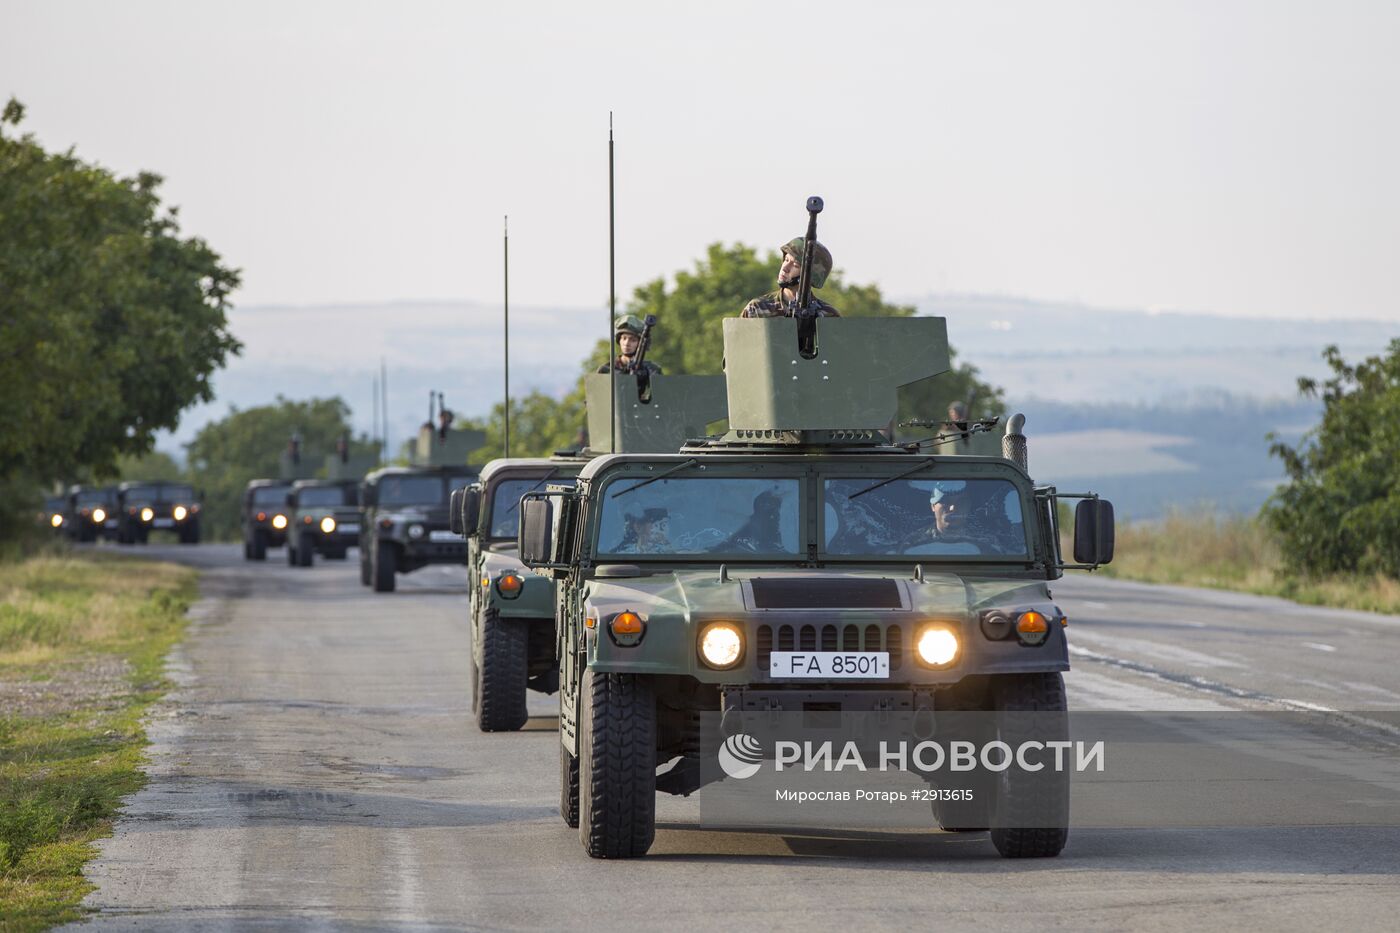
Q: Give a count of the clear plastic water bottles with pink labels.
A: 0